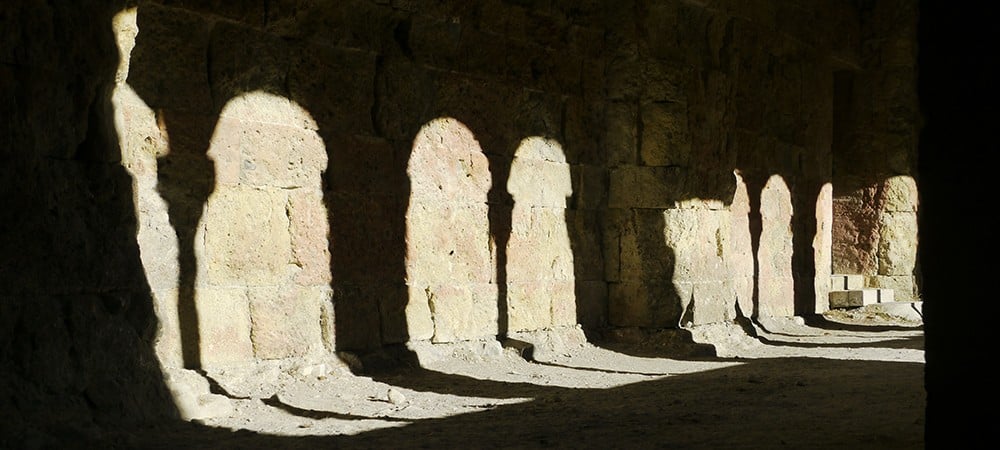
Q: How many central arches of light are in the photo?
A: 3